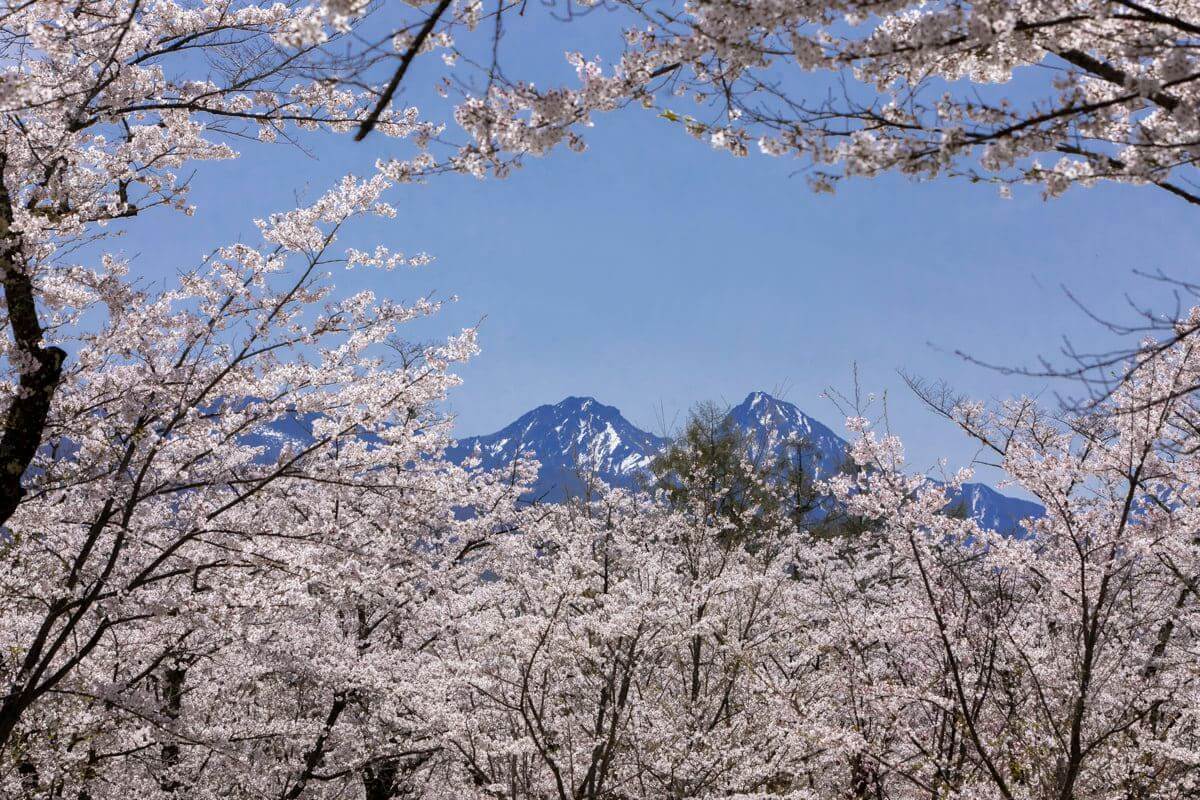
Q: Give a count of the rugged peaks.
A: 2